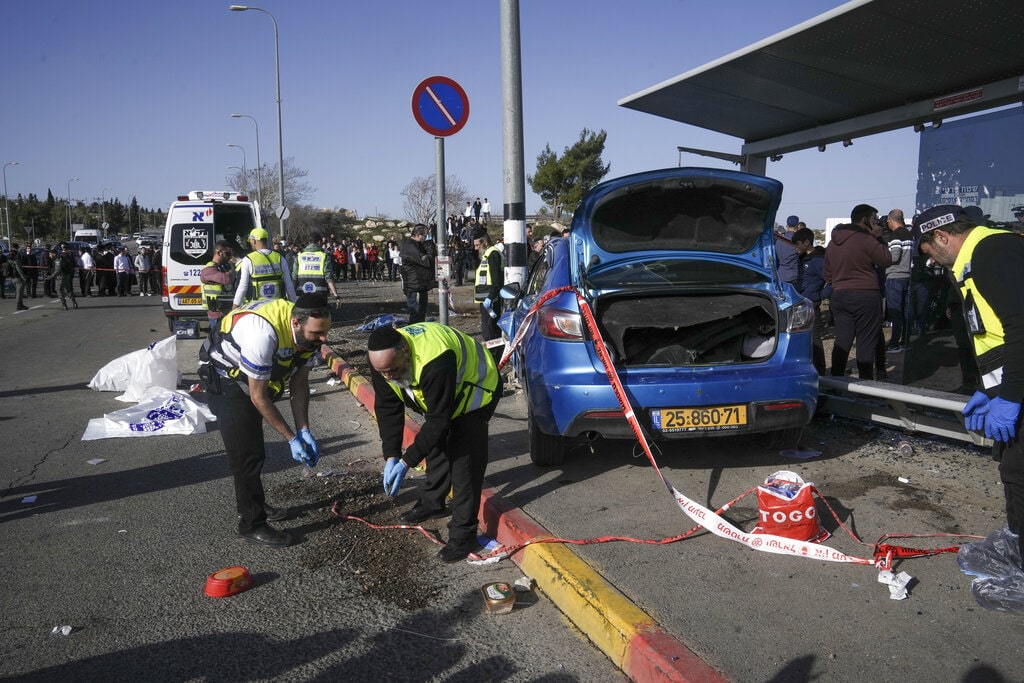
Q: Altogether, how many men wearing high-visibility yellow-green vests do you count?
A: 7